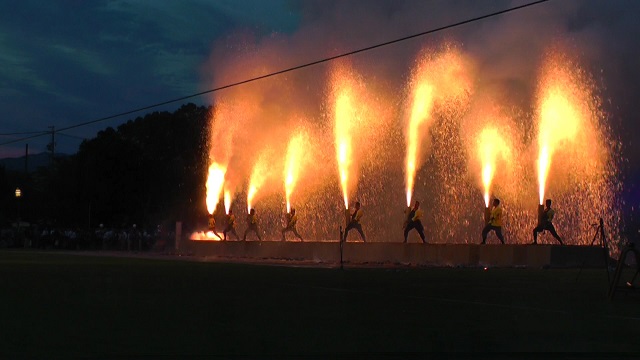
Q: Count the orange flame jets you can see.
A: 8